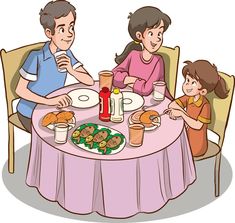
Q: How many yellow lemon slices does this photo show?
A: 3